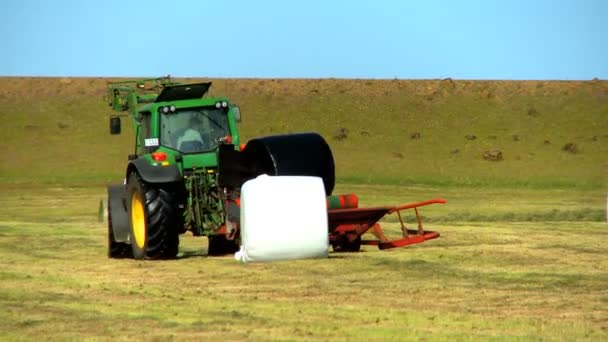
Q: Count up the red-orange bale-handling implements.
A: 1